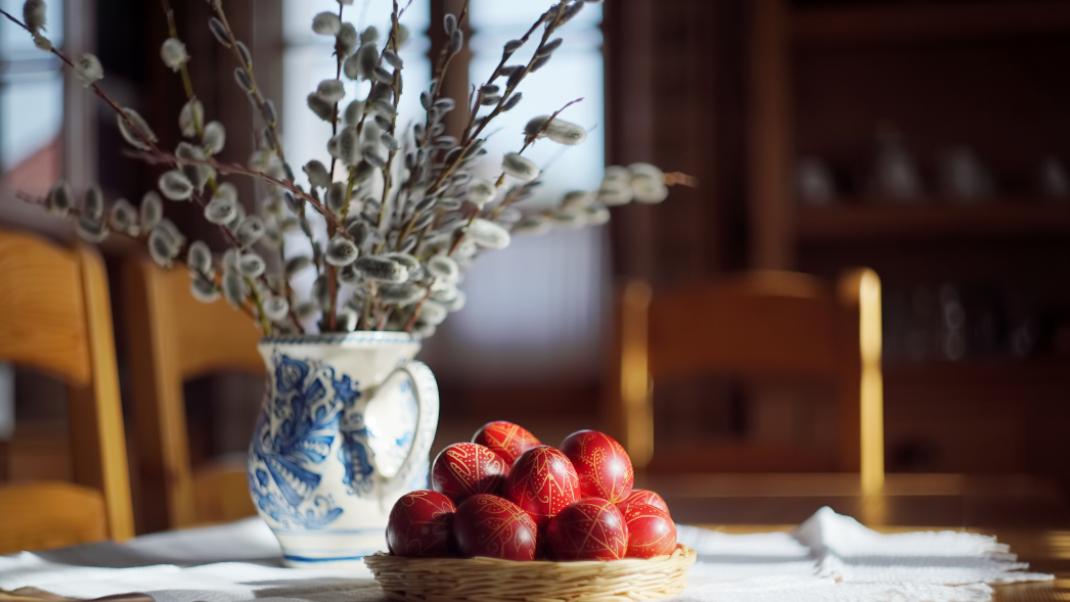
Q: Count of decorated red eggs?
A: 9